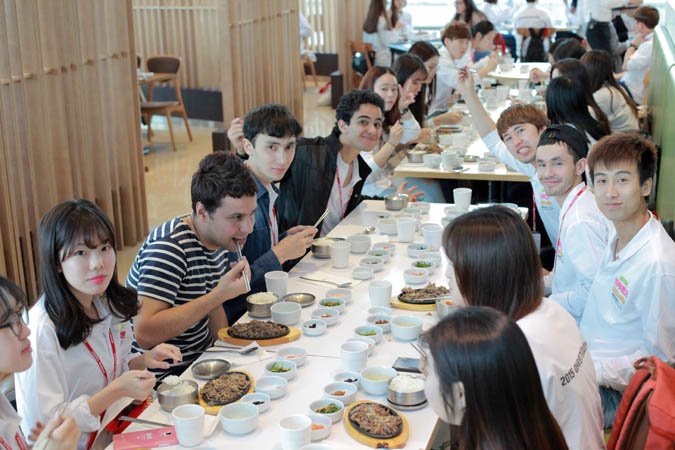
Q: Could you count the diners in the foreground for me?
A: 10